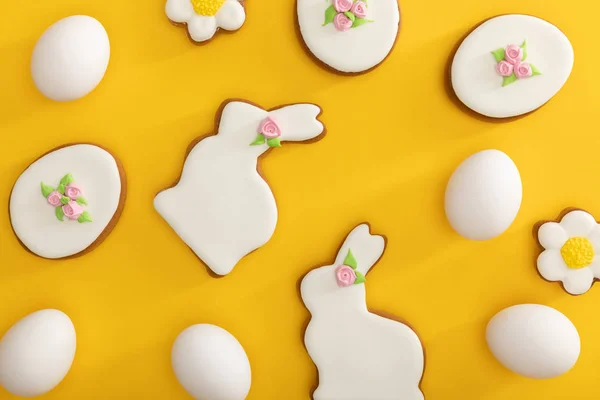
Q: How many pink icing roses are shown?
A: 11